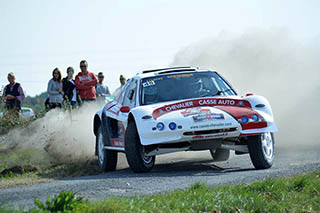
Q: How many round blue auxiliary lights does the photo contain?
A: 4